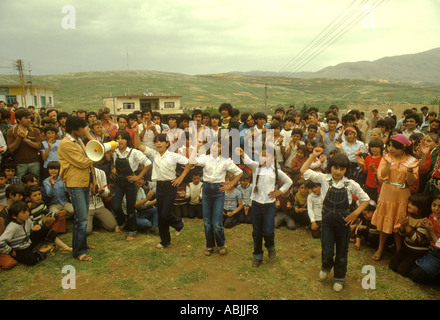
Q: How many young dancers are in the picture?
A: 5